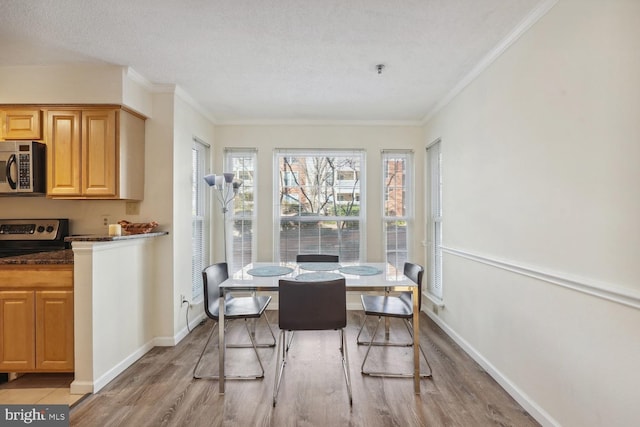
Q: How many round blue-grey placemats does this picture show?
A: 4